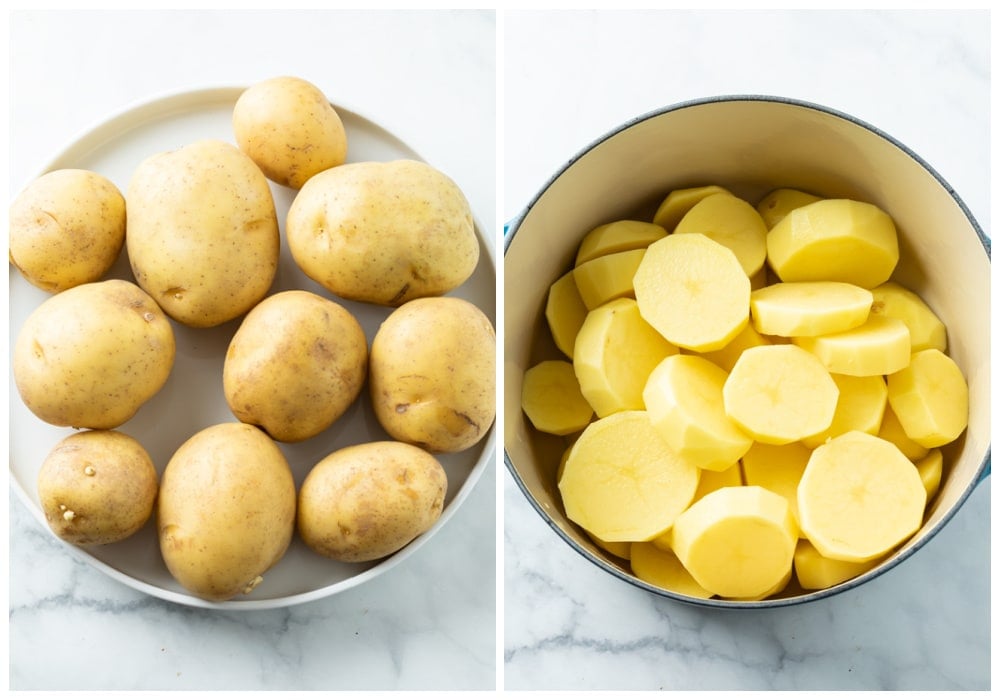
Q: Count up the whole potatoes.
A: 10